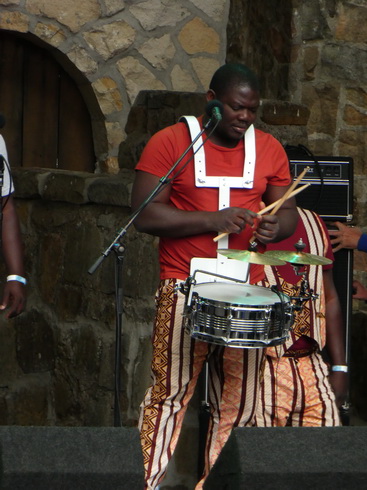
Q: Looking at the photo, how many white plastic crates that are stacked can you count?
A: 0